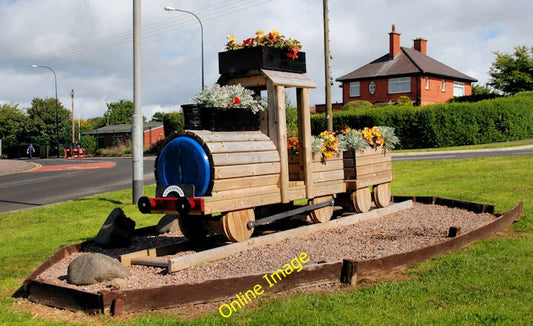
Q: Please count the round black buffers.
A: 2